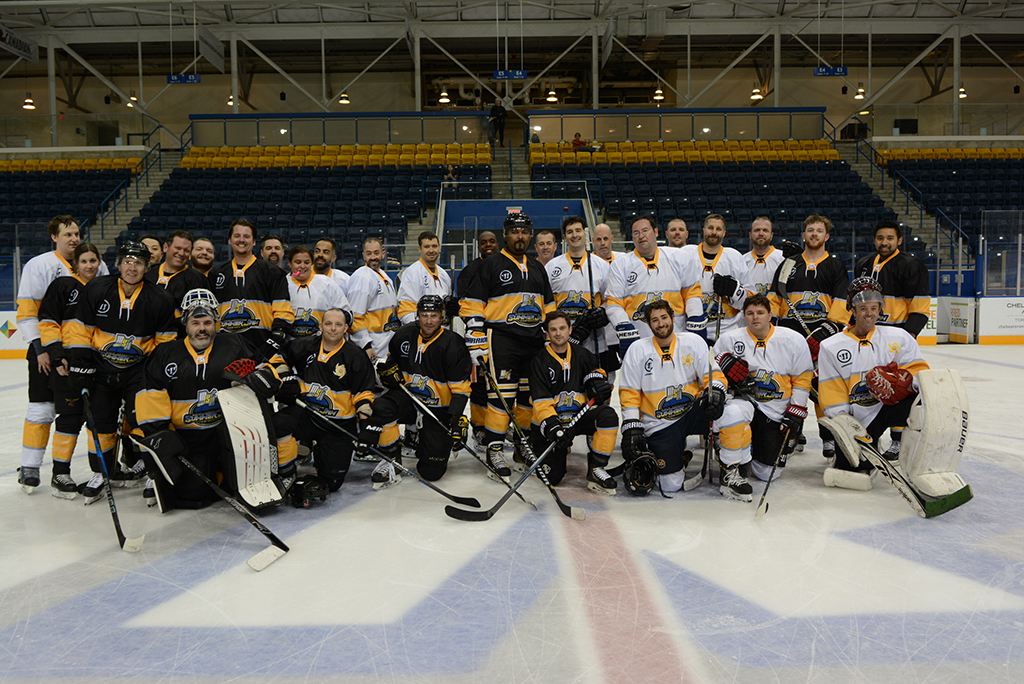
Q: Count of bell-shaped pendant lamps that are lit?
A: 10